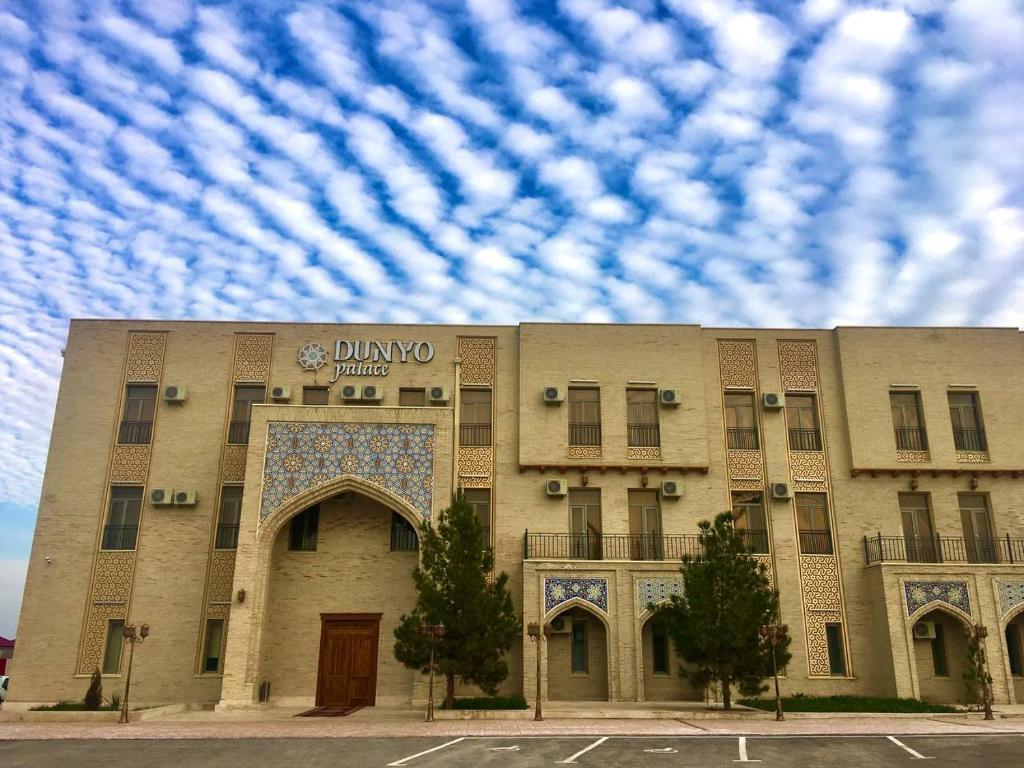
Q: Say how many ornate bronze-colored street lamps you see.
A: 5